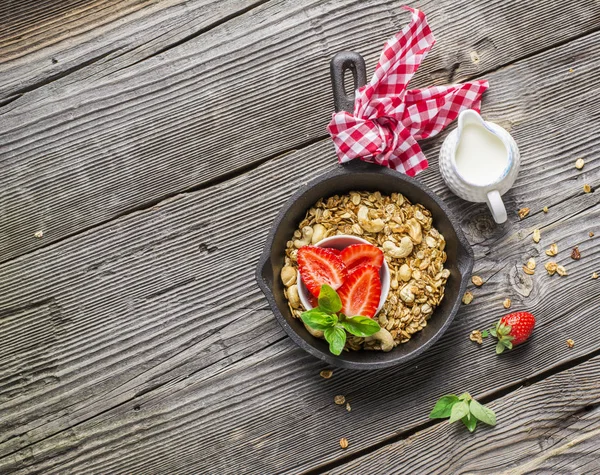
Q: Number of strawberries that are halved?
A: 3